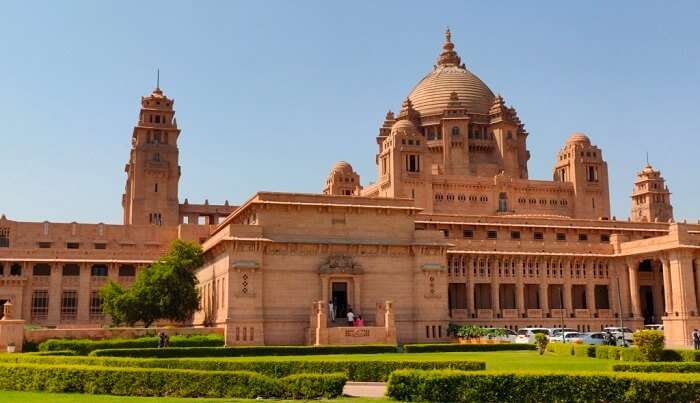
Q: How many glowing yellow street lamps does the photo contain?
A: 0